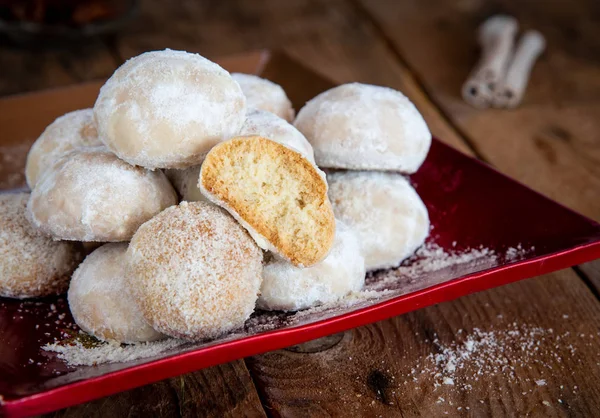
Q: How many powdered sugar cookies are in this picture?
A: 13